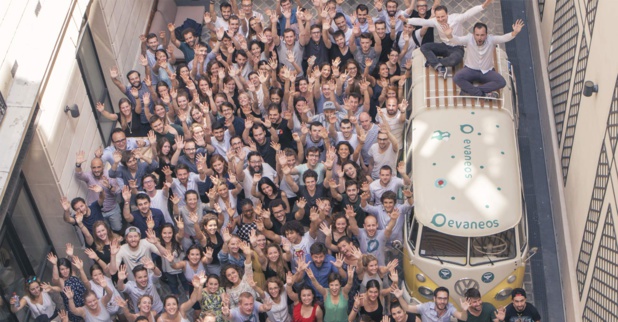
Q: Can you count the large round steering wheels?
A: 1